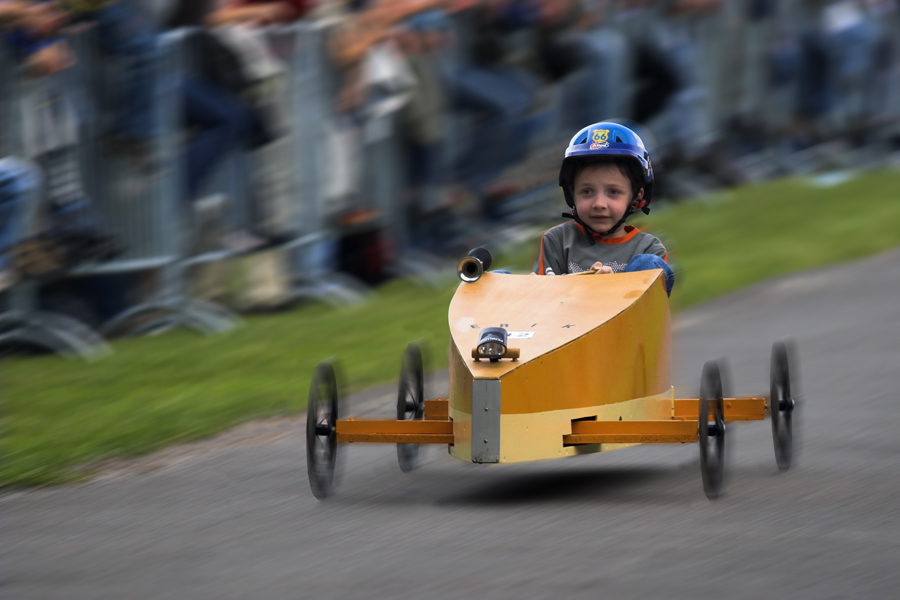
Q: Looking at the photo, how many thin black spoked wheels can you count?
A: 4